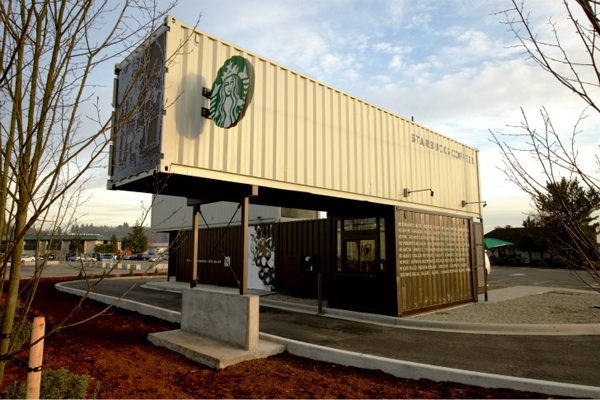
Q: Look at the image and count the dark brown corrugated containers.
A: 2